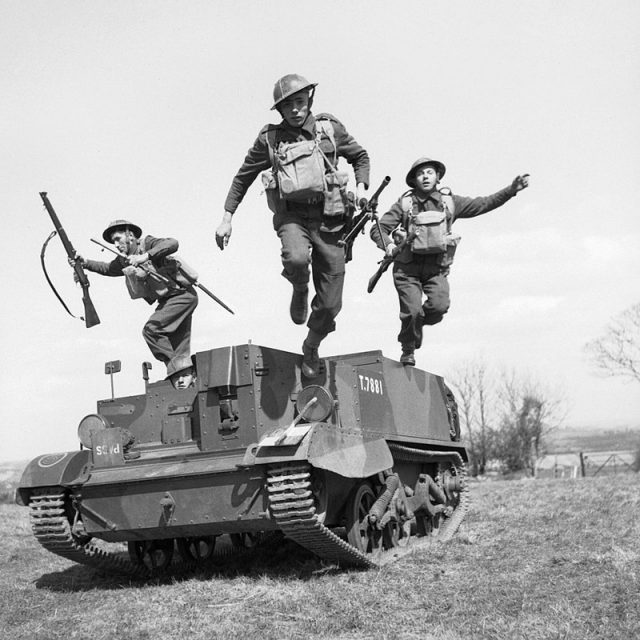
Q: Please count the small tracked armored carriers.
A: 1